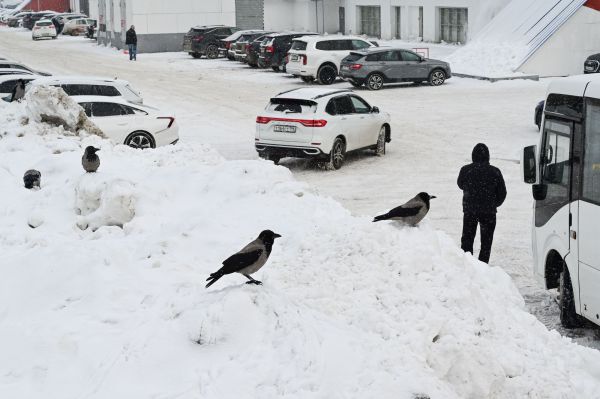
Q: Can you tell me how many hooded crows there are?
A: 5